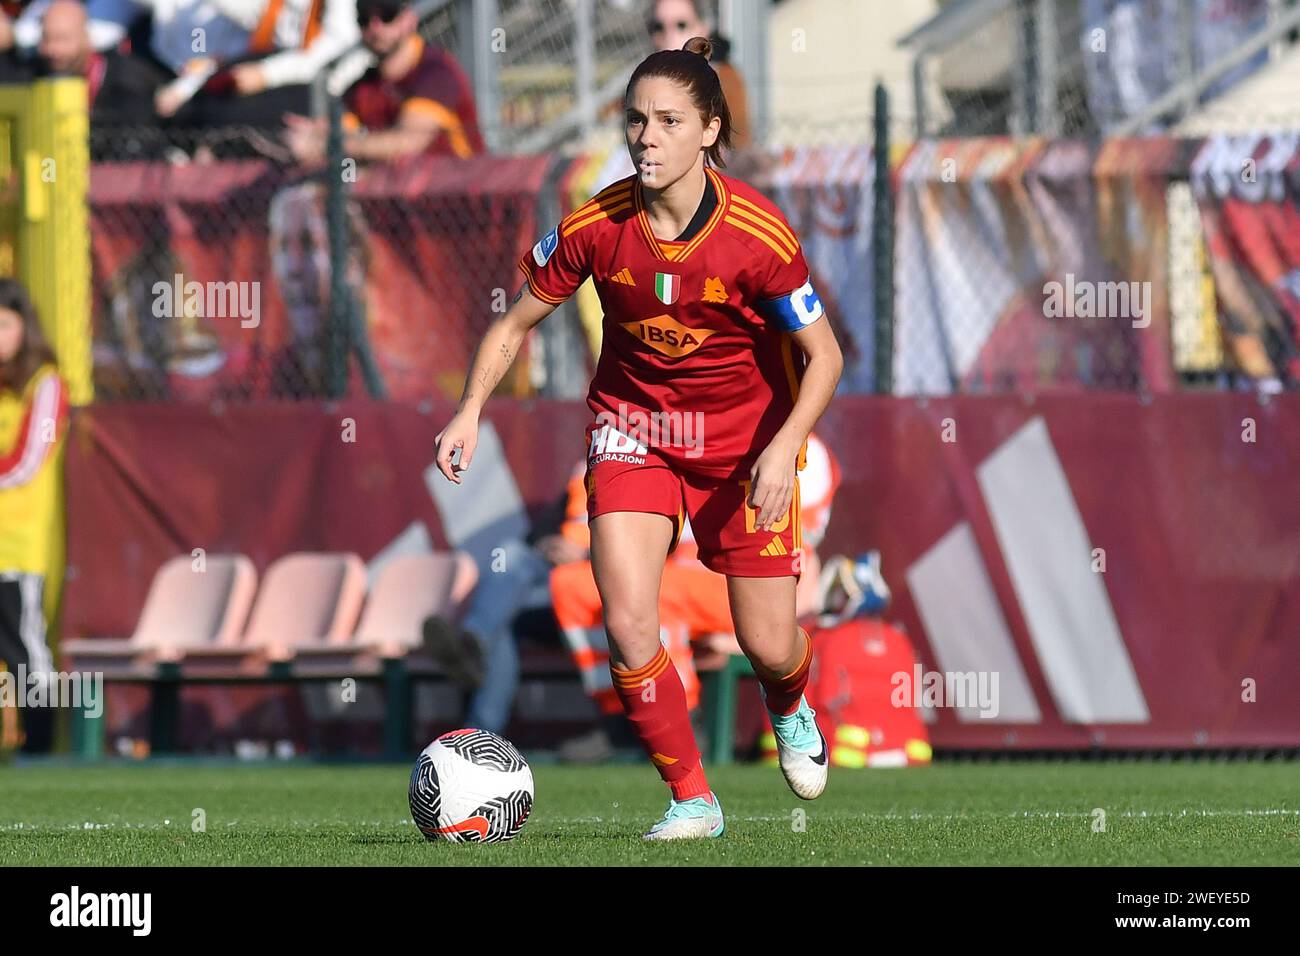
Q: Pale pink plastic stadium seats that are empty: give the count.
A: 3